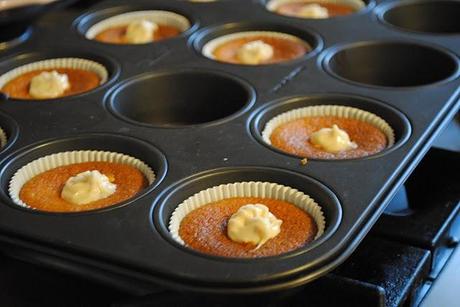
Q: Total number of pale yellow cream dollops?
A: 7